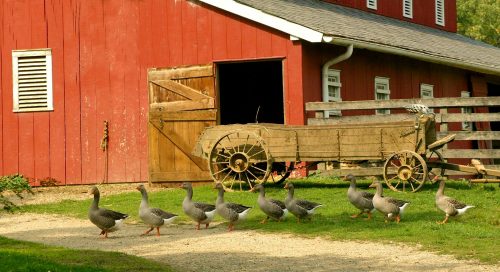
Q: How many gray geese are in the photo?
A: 9